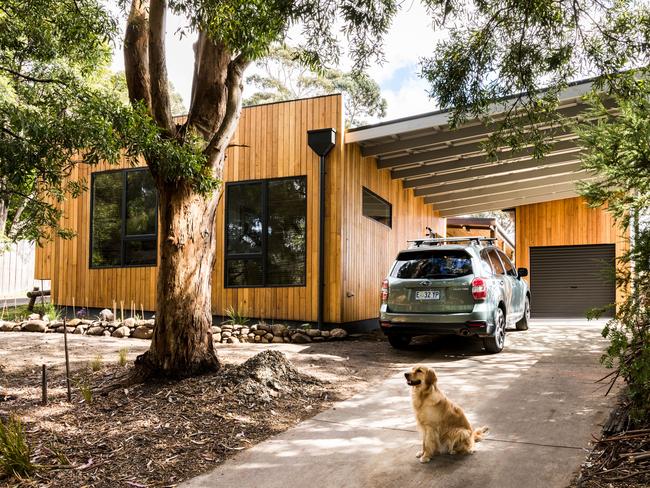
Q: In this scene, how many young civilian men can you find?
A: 0